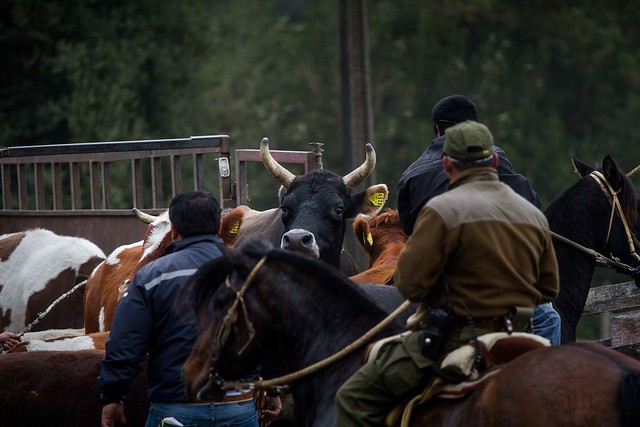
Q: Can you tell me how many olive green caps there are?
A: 1